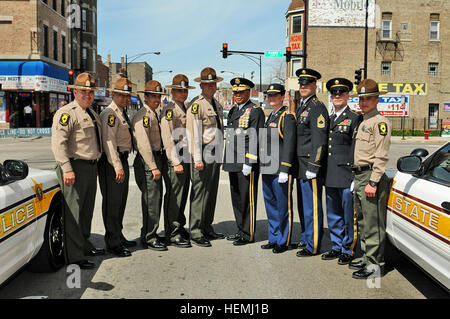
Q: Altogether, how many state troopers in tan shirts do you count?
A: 6